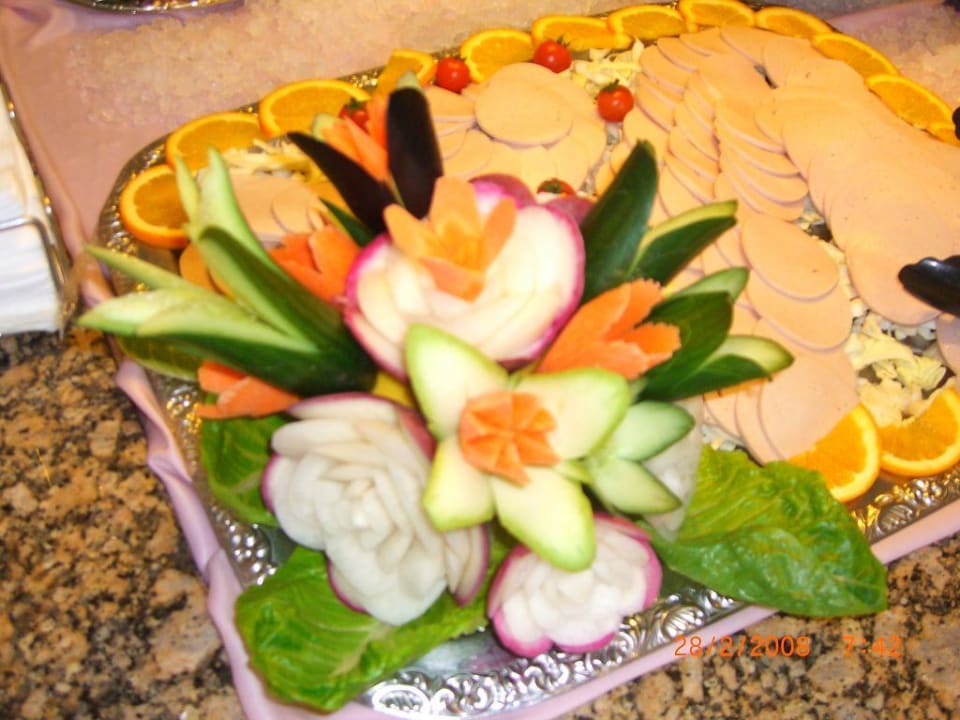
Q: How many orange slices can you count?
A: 14